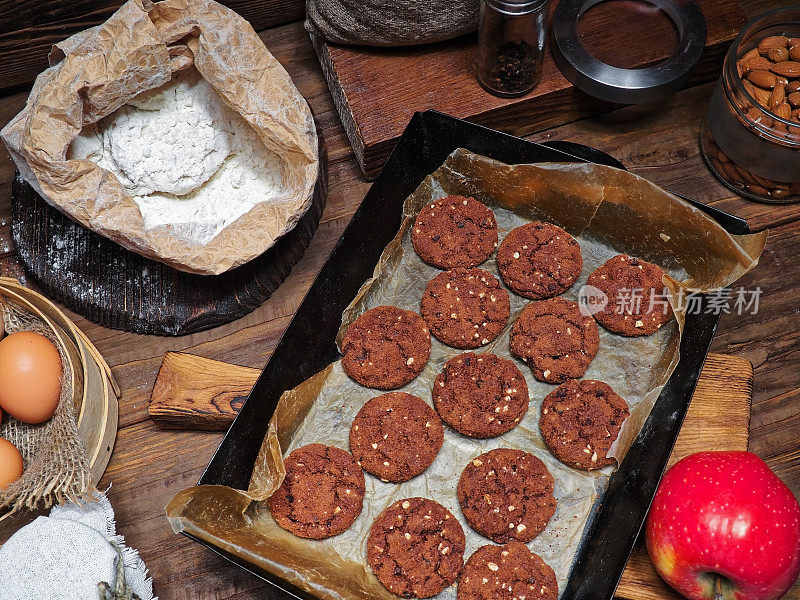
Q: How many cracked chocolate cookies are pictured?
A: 13